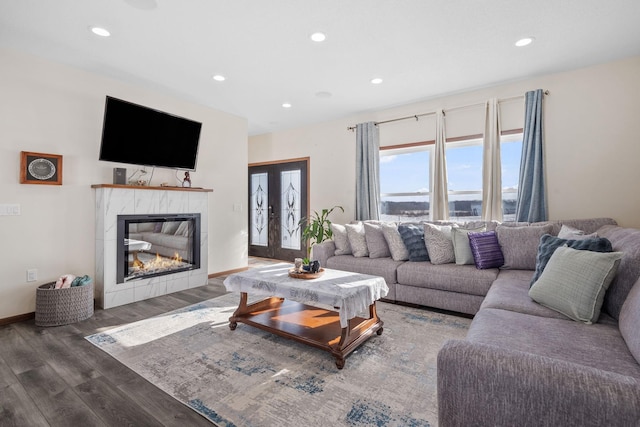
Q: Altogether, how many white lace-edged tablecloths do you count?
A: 1